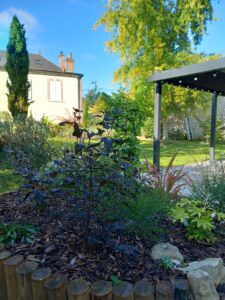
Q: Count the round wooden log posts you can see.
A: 11